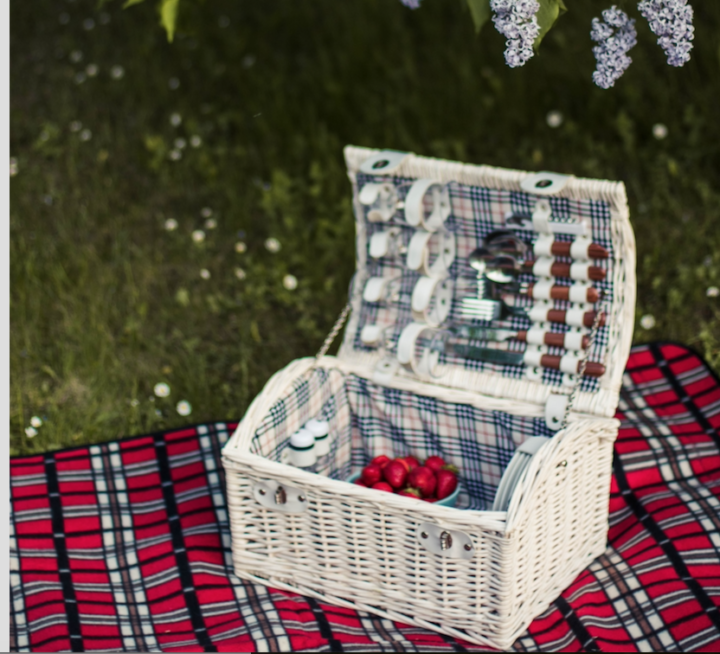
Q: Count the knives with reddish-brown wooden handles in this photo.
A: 2